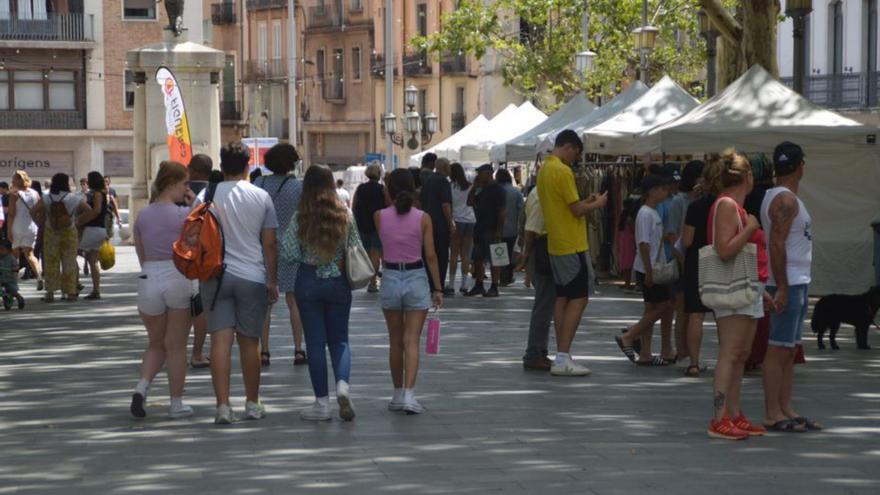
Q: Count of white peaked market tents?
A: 7